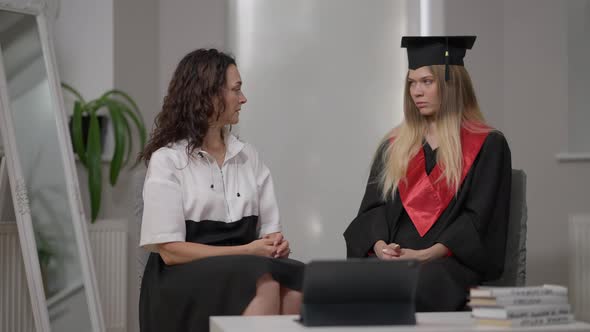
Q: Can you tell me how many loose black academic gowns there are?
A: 1